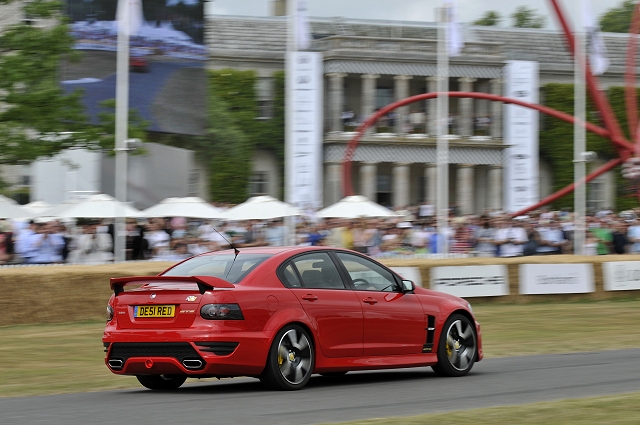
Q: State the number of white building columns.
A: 12